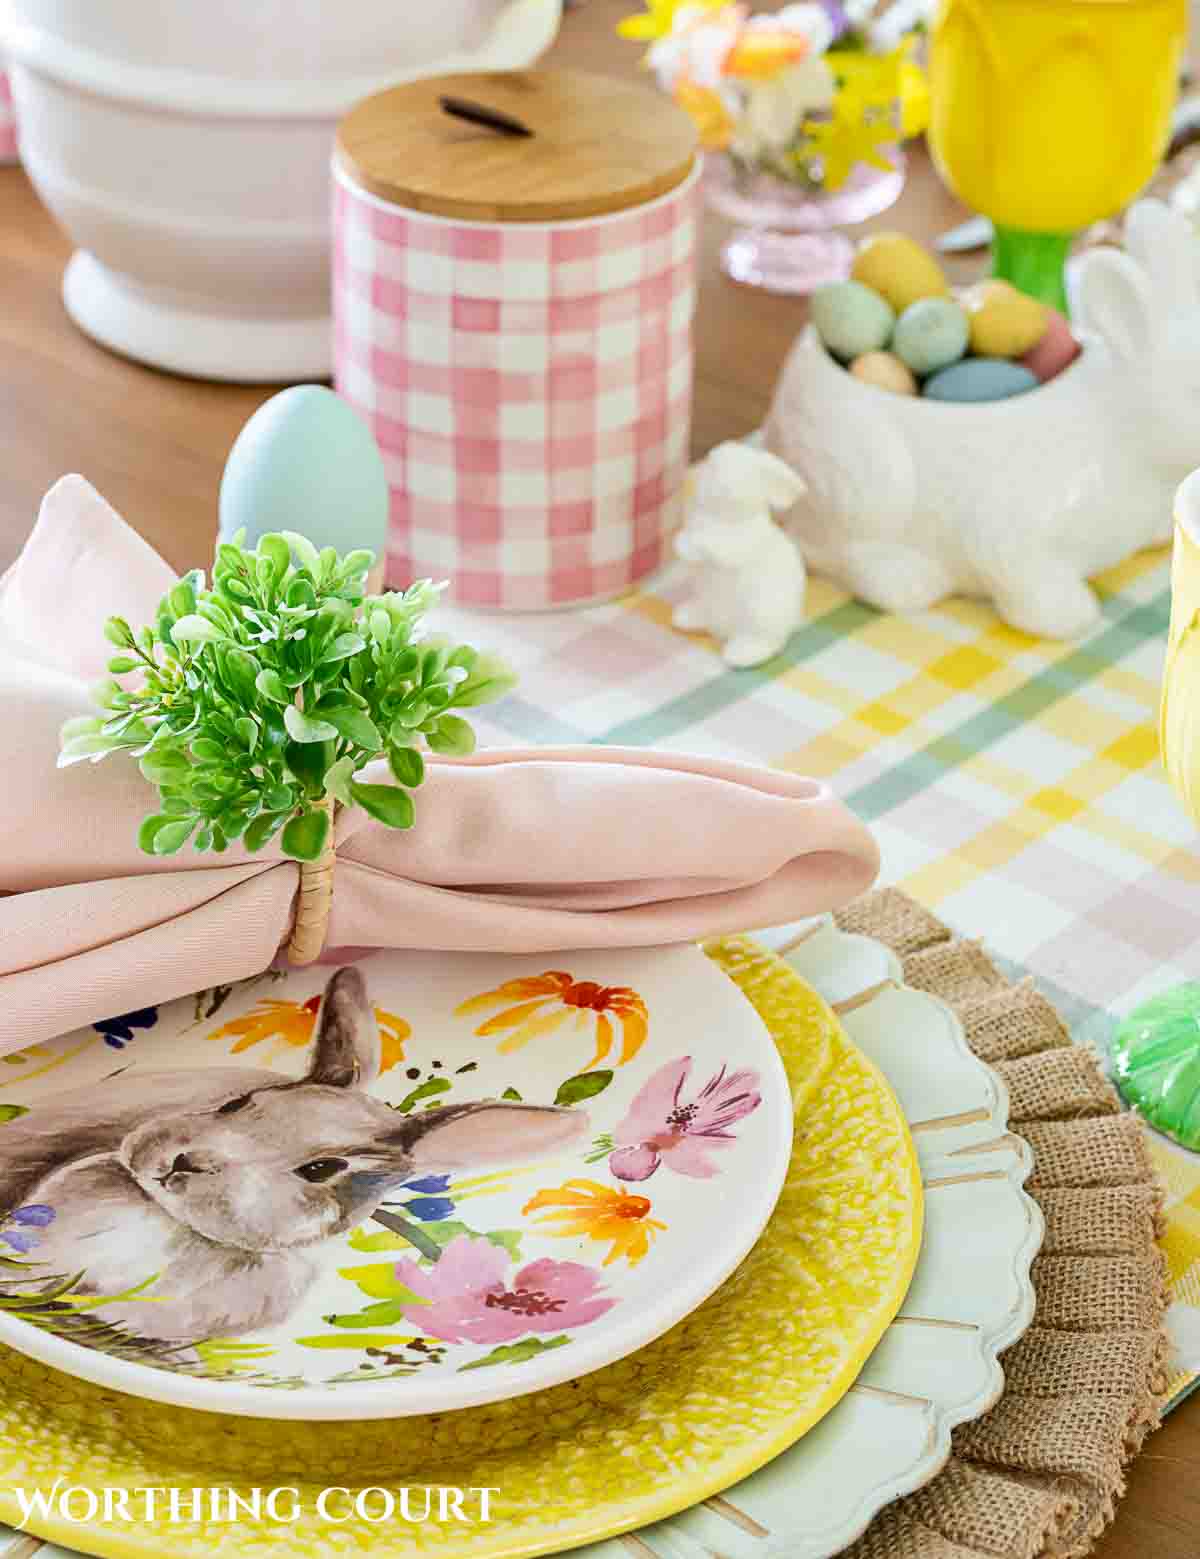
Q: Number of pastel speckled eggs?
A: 7